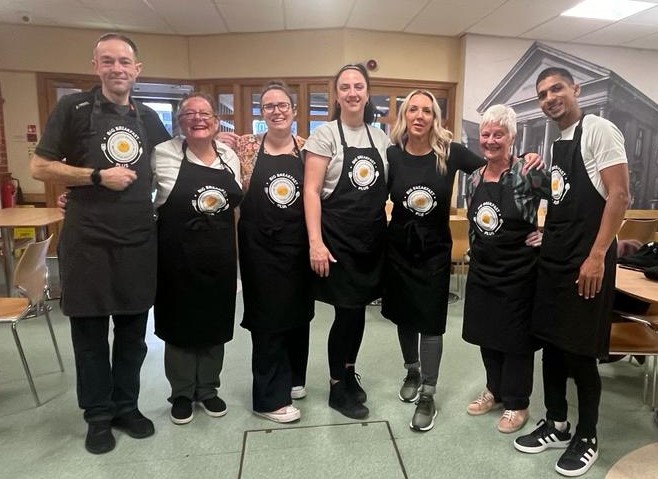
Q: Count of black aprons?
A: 7